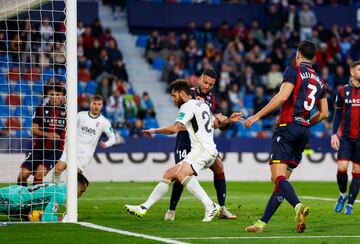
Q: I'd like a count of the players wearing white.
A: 2